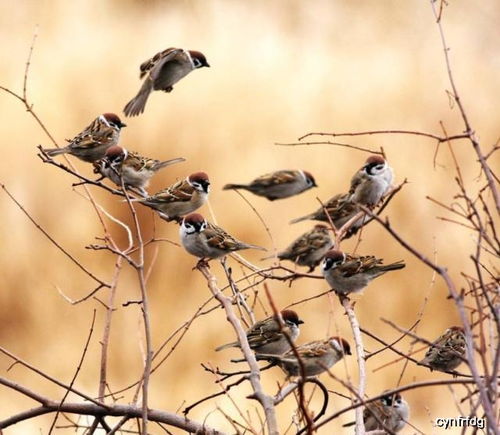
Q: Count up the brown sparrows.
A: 14